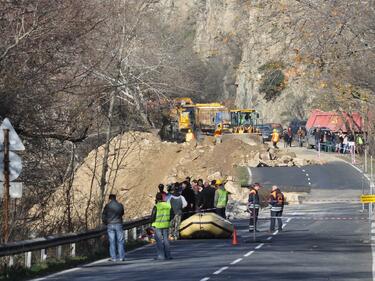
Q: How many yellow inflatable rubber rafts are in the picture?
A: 1